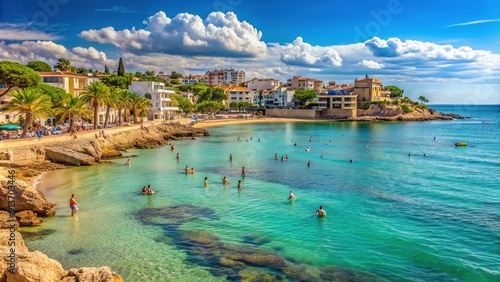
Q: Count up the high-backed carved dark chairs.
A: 0